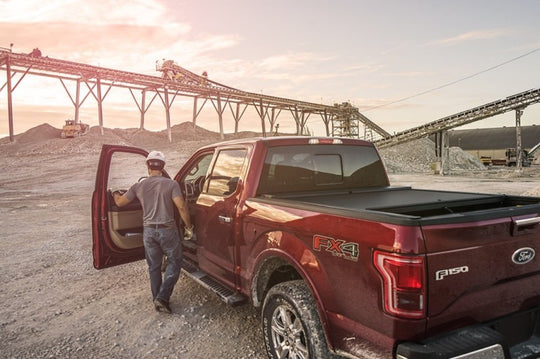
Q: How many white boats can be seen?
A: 0